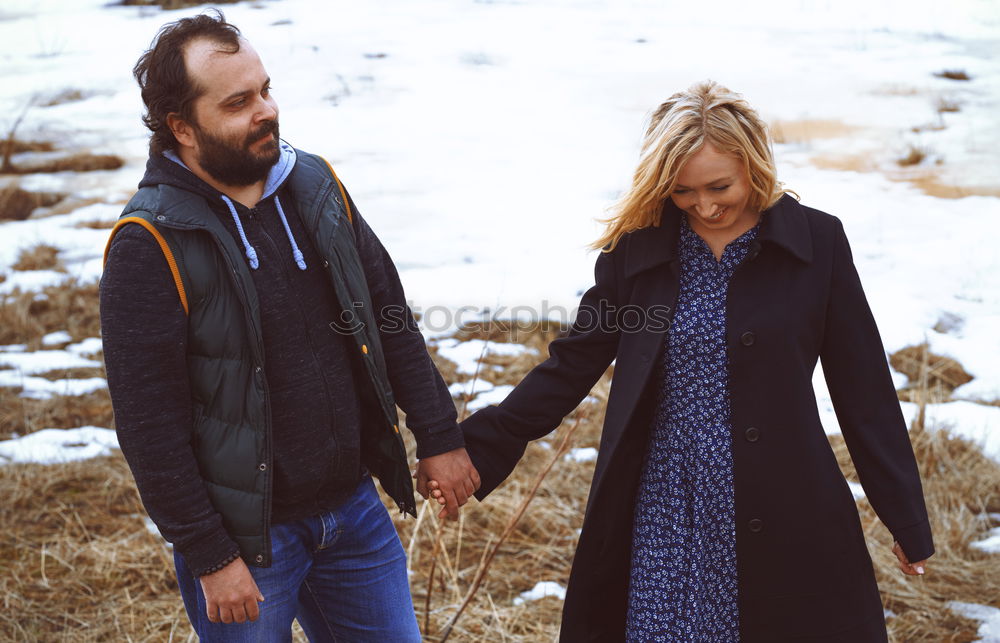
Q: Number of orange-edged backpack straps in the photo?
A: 2